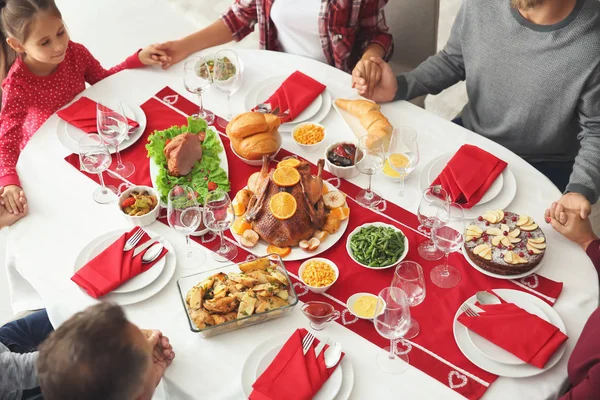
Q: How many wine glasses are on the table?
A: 12